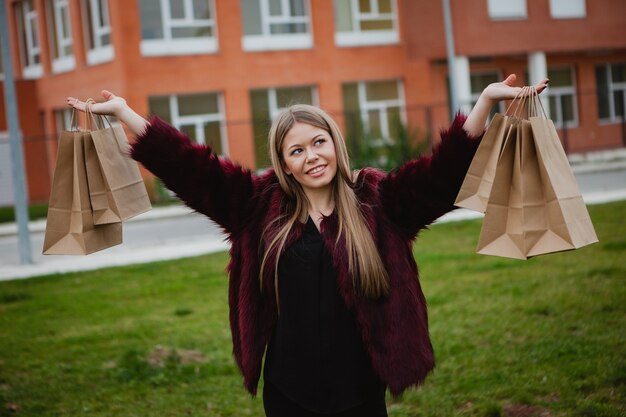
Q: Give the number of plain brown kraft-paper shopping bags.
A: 5